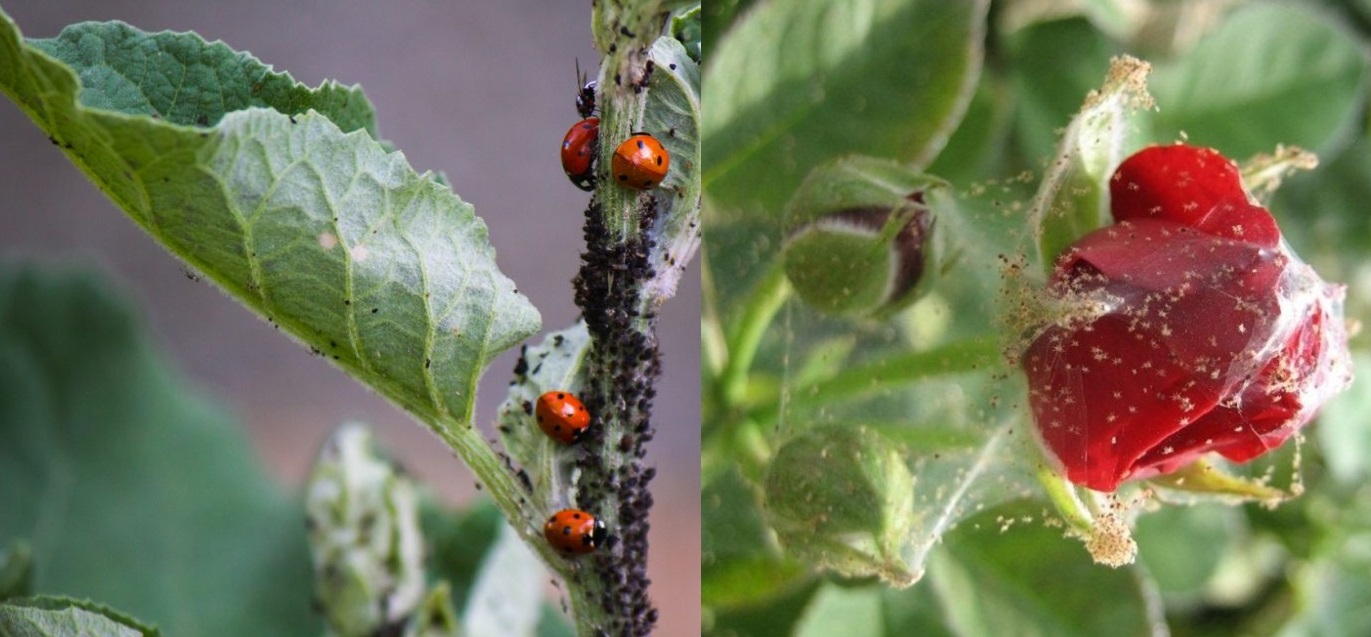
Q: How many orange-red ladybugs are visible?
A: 4